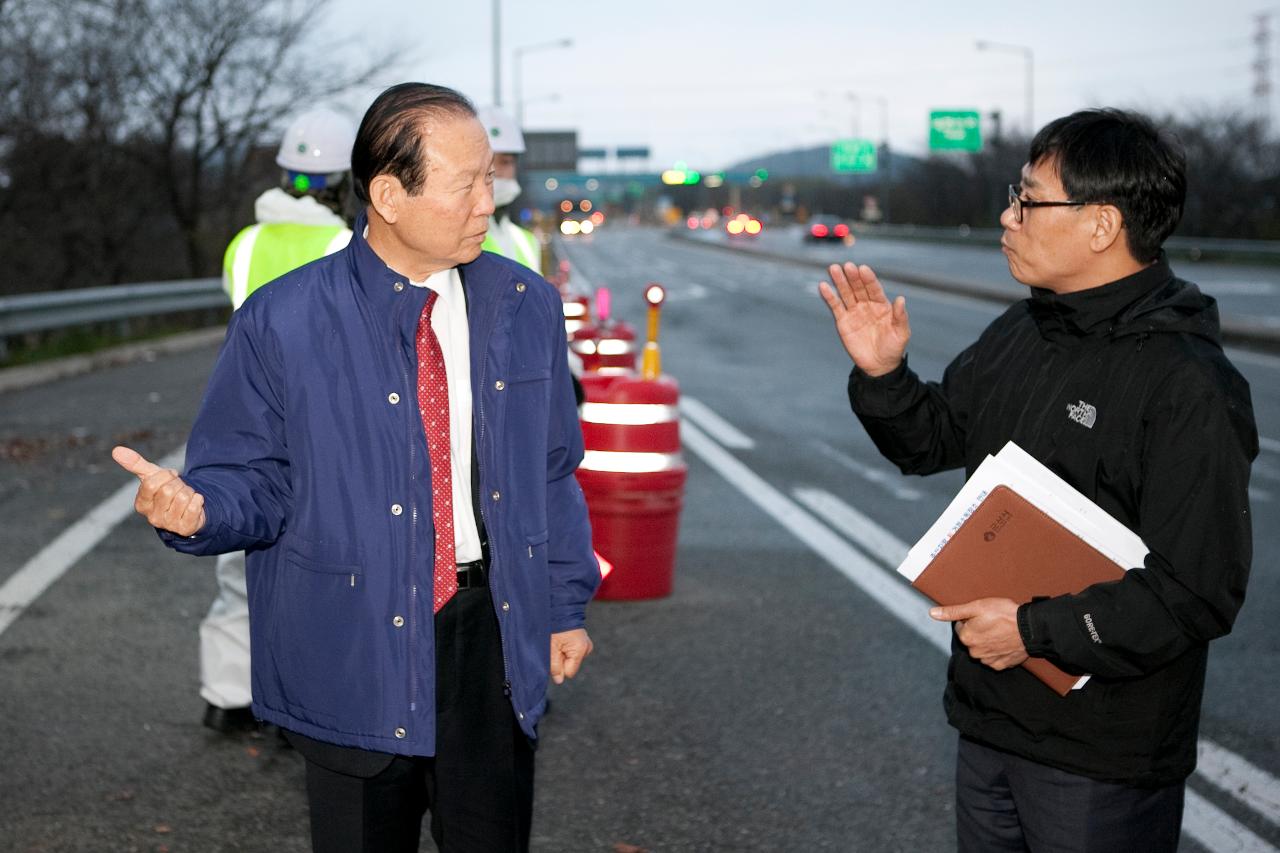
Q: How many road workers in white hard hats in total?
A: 2